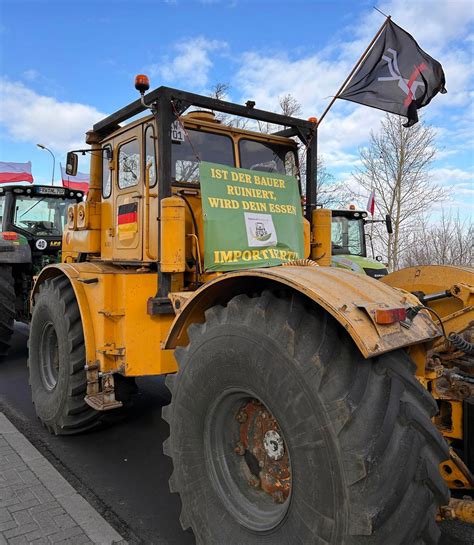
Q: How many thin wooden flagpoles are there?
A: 1